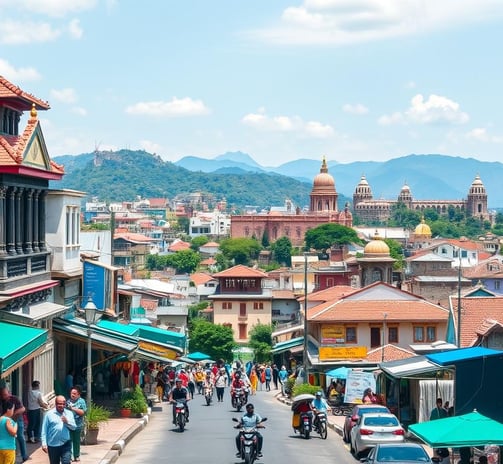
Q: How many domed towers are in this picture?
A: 6